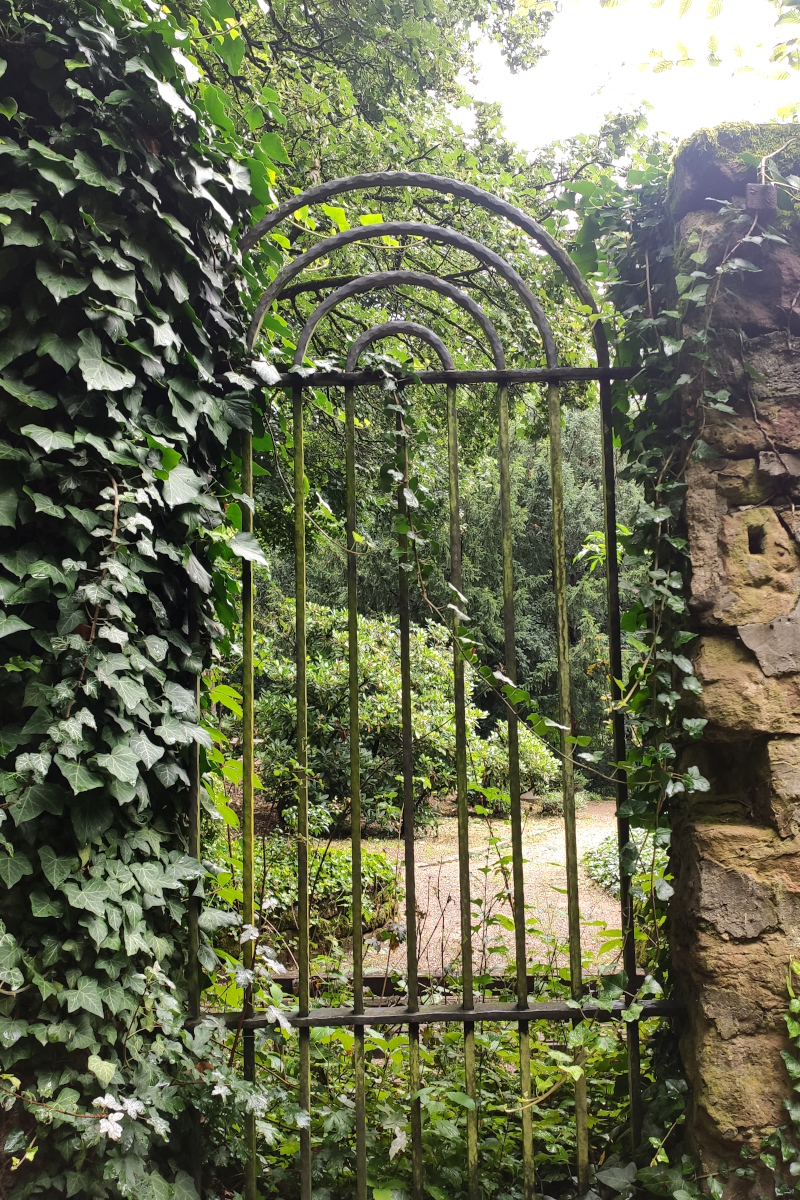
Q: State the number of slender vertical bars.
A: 9